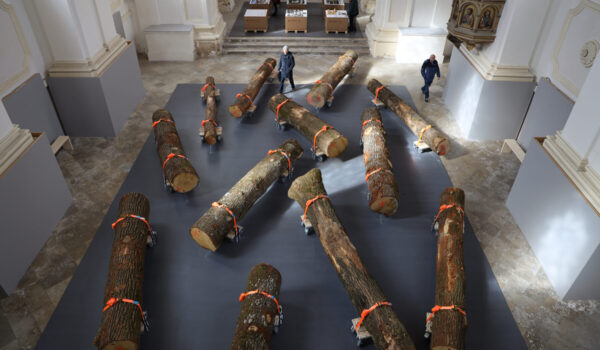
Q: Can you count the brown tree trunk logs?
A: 12